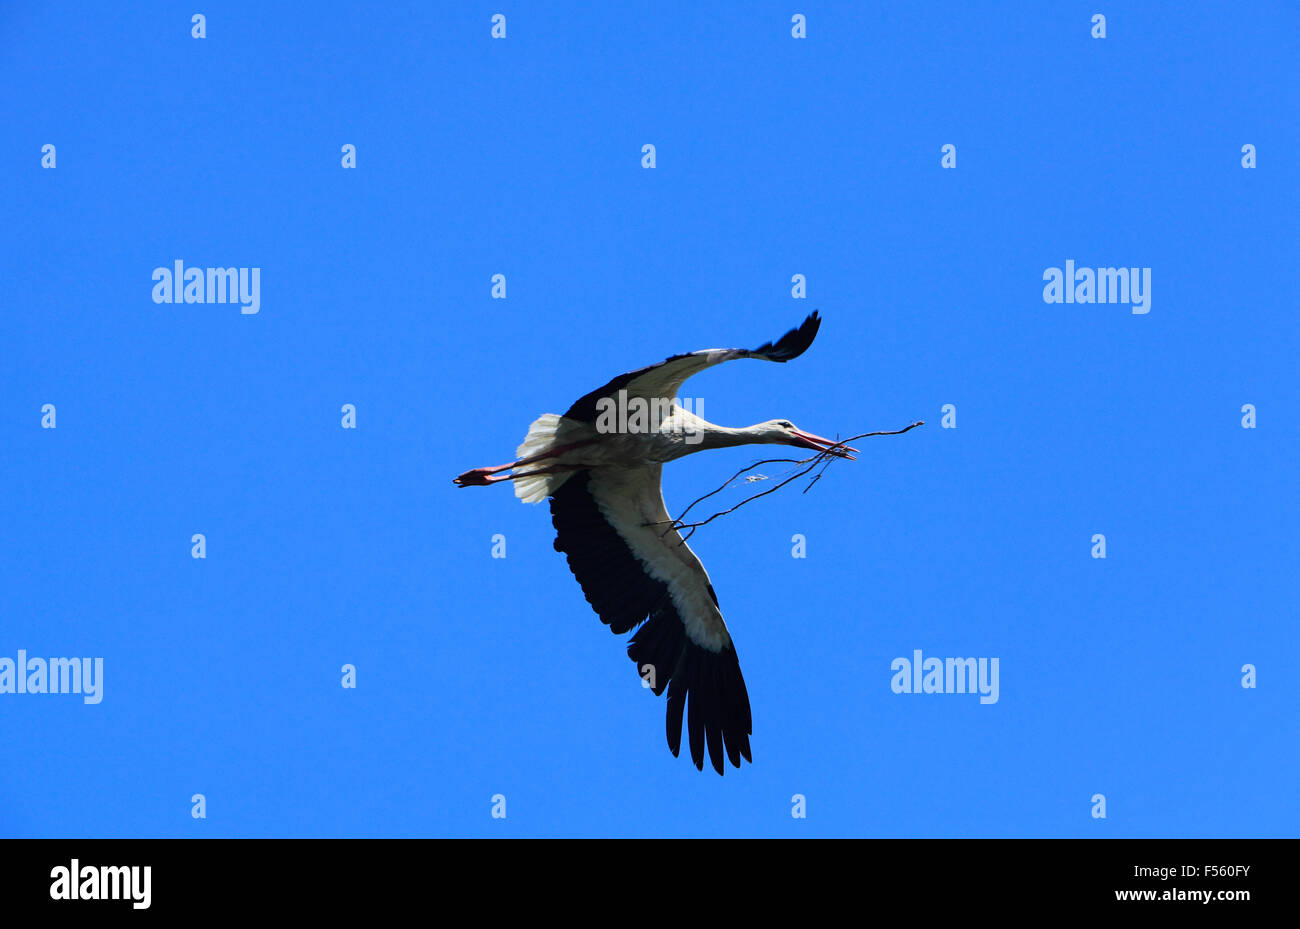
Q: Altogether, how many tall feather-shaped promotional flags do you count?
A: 0